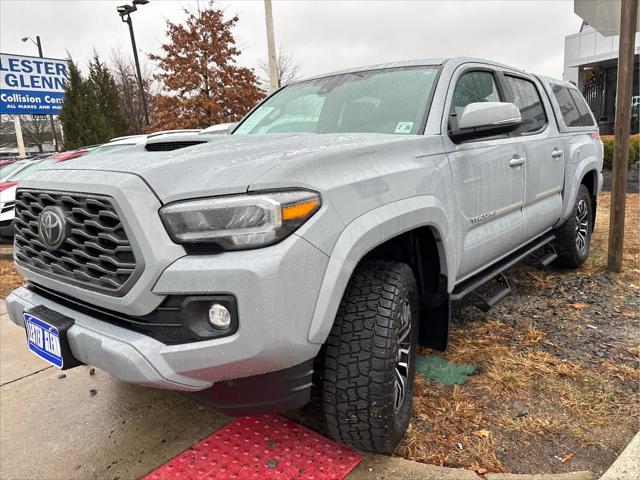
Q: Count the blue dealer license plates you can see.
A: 1